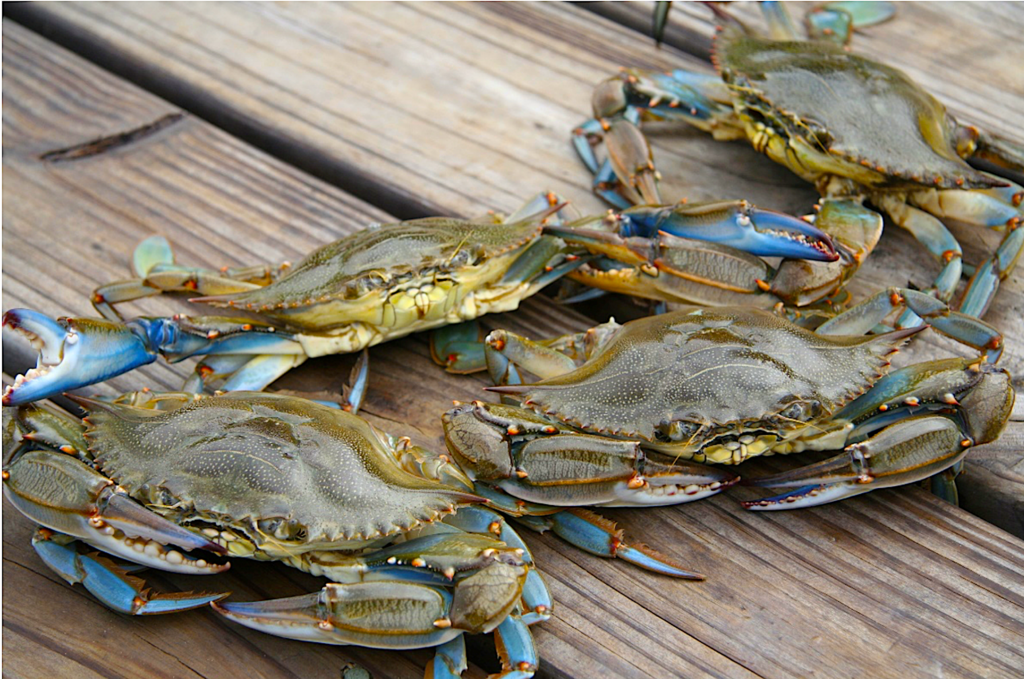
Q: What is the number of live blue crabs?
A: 4